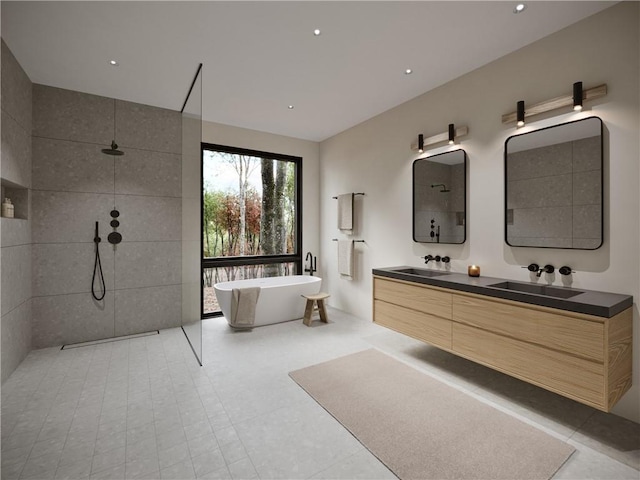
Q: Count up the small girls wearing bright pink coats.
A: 0